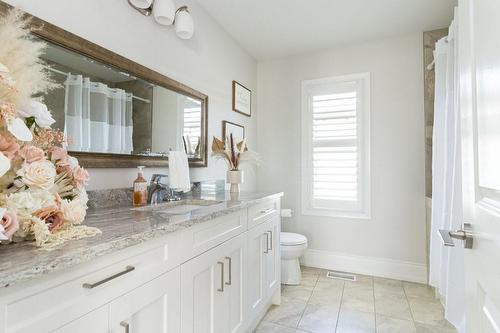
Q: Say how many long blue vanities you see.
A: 0